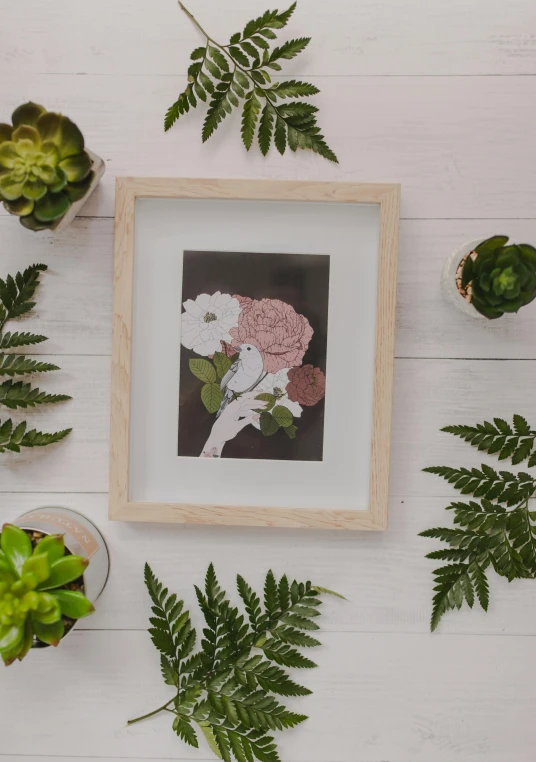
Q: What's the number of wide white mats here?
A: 1